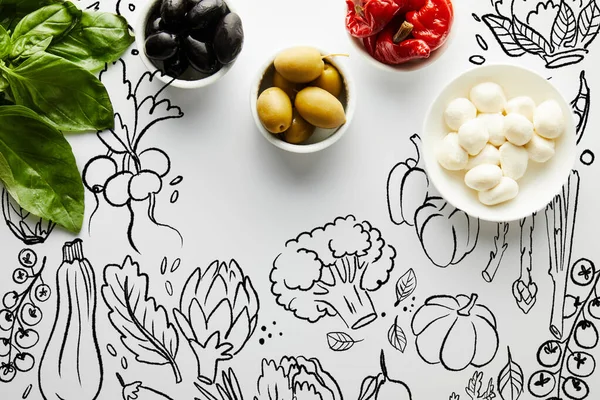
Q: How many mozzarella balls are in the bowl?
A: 13